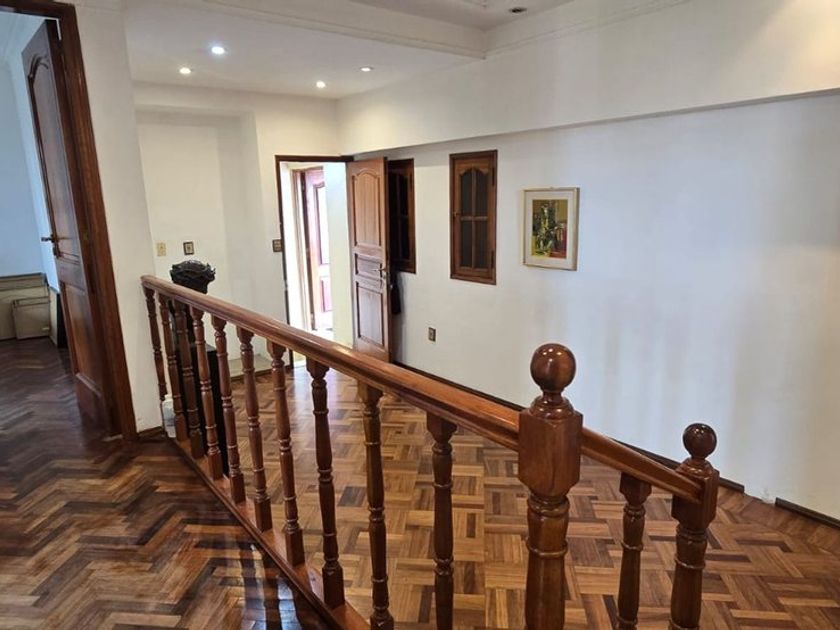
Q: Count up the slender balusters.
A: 11